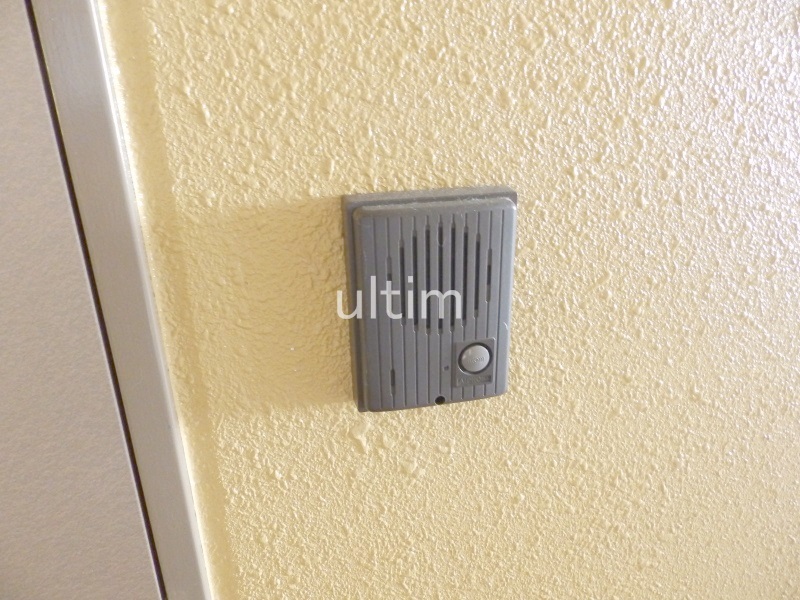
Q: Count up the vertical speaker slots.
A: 9